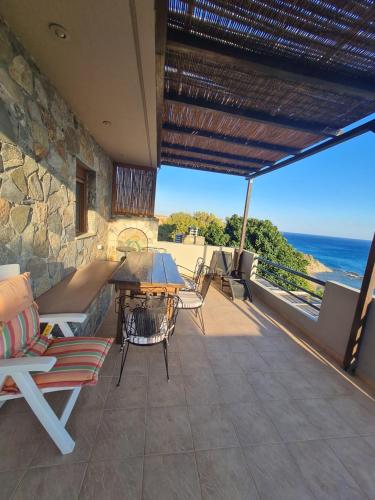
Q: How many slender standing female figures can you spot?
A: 0